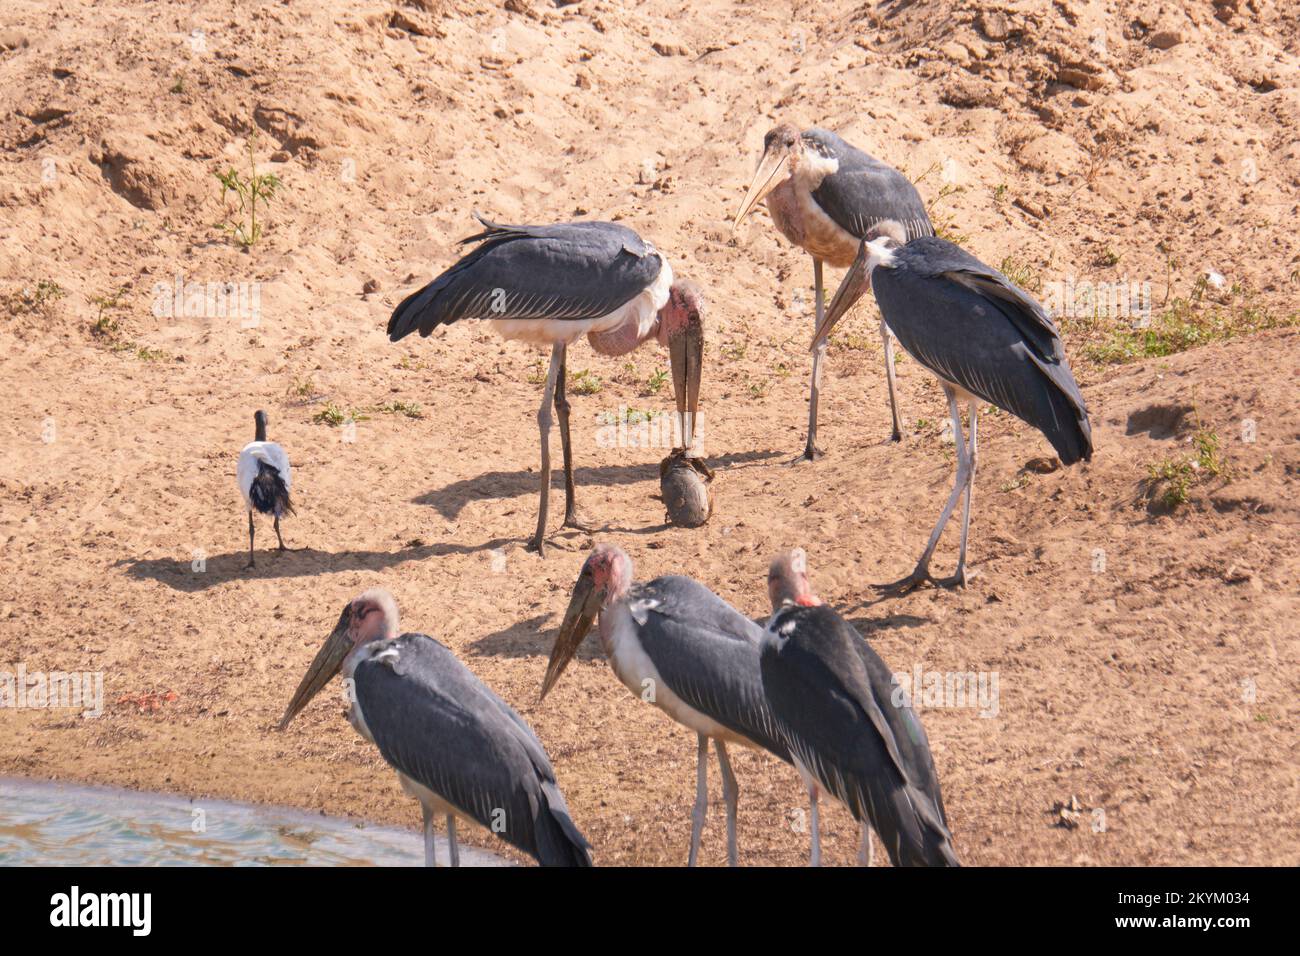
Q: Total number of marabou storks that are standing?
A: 6